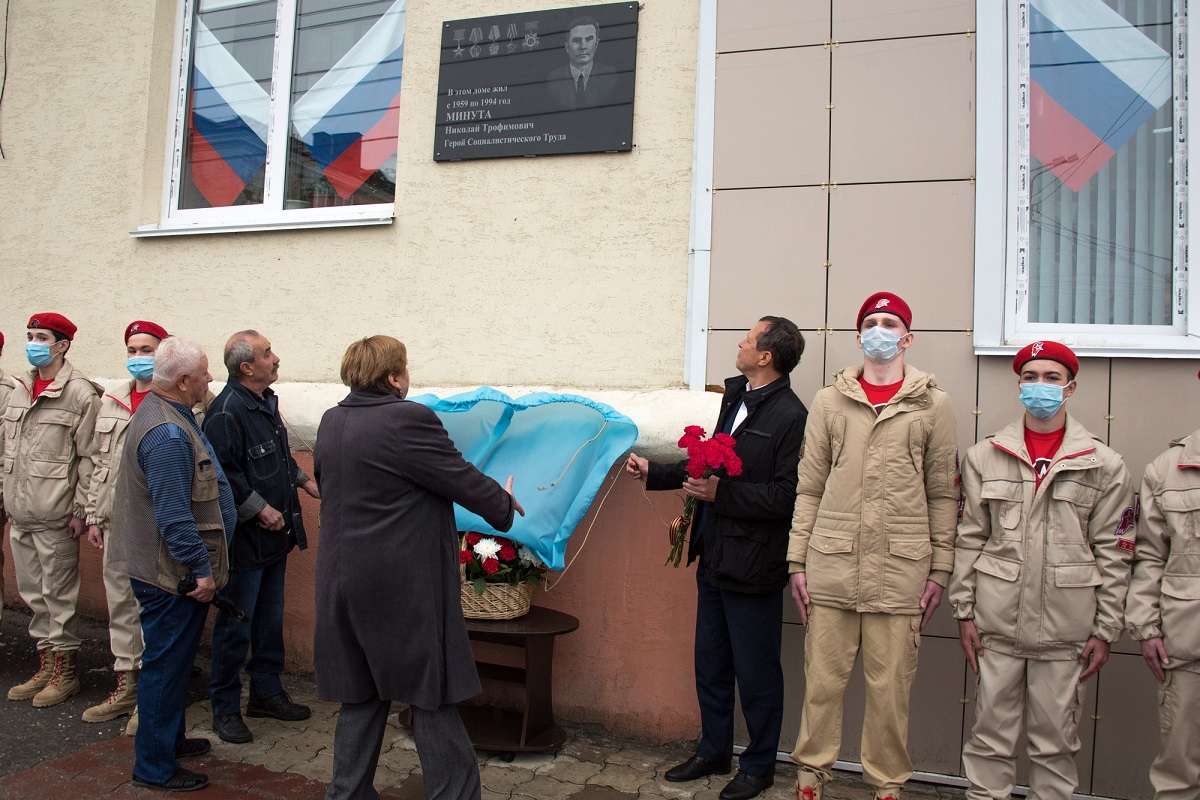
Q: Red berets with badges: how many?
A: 4